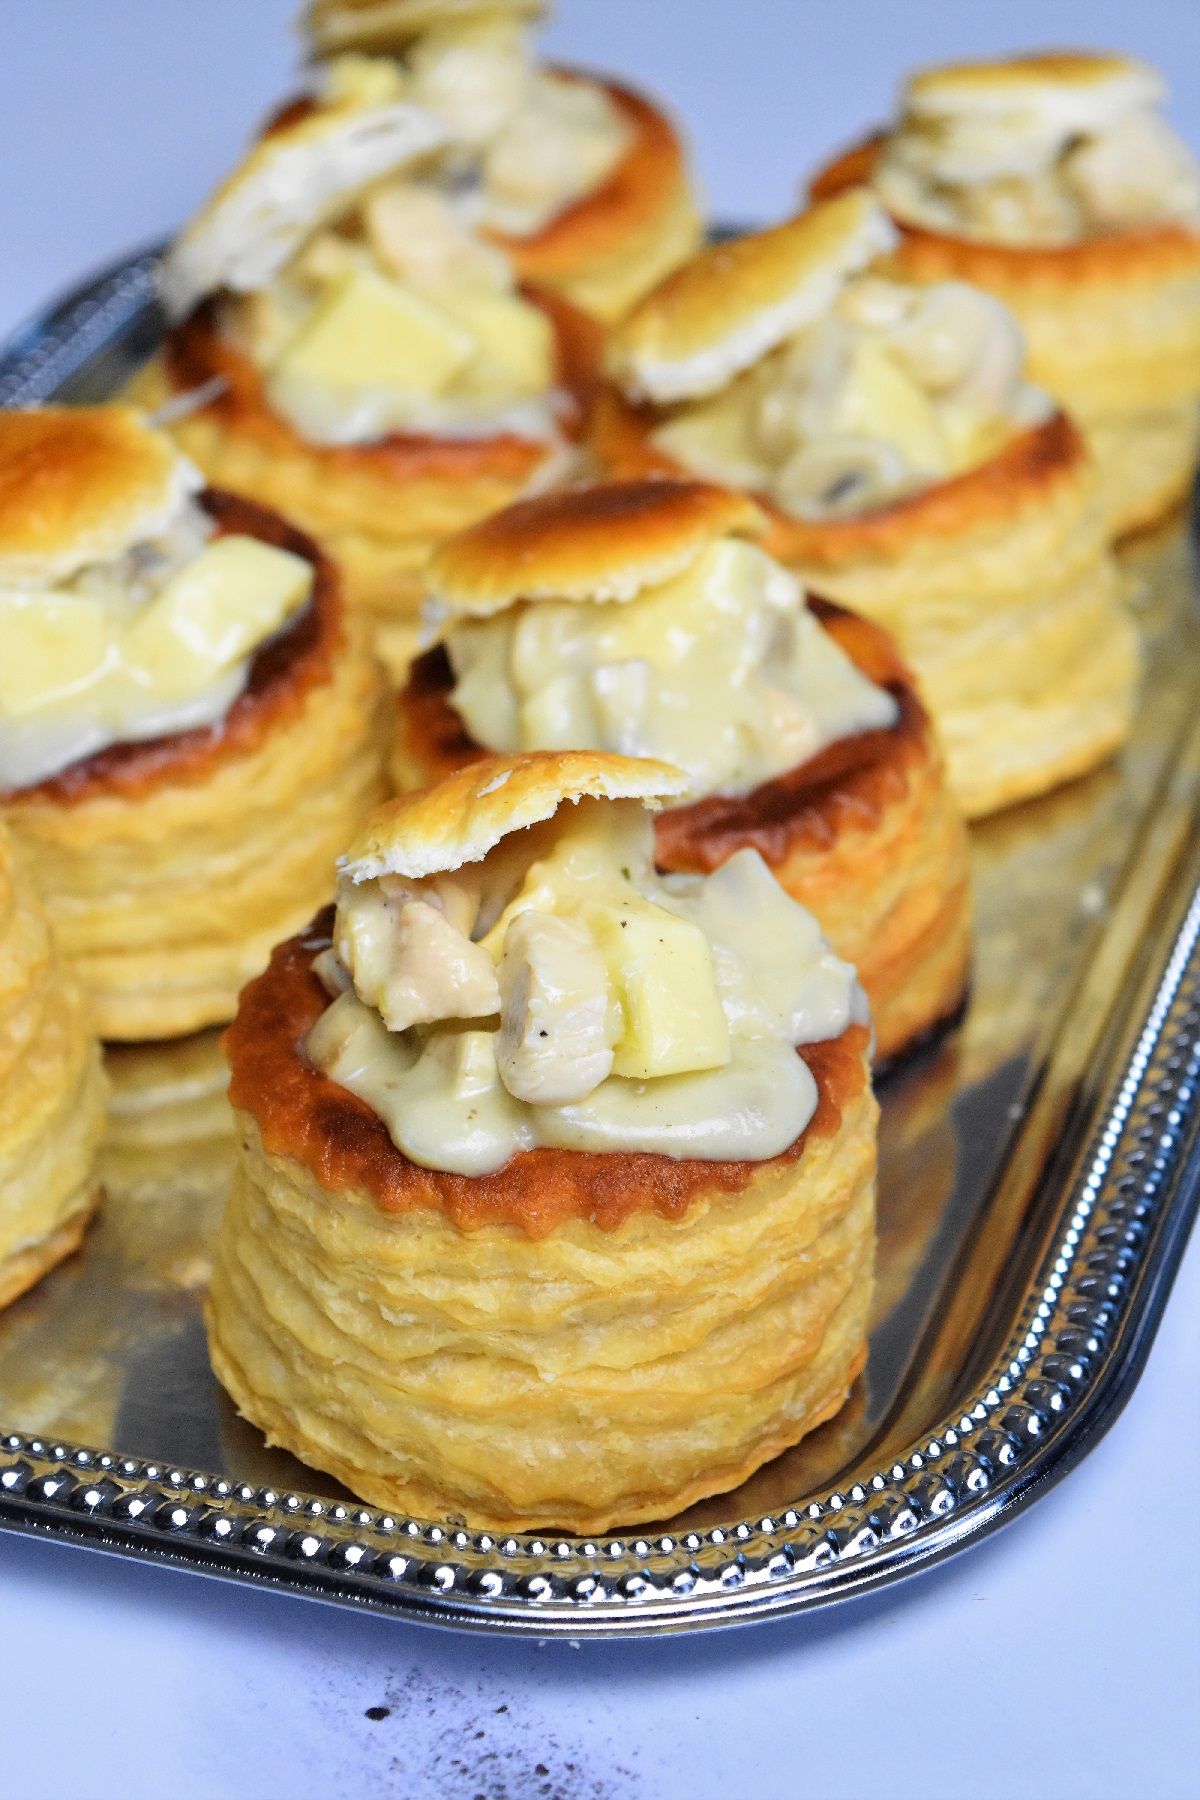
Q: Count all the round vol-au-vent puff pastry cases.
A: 8